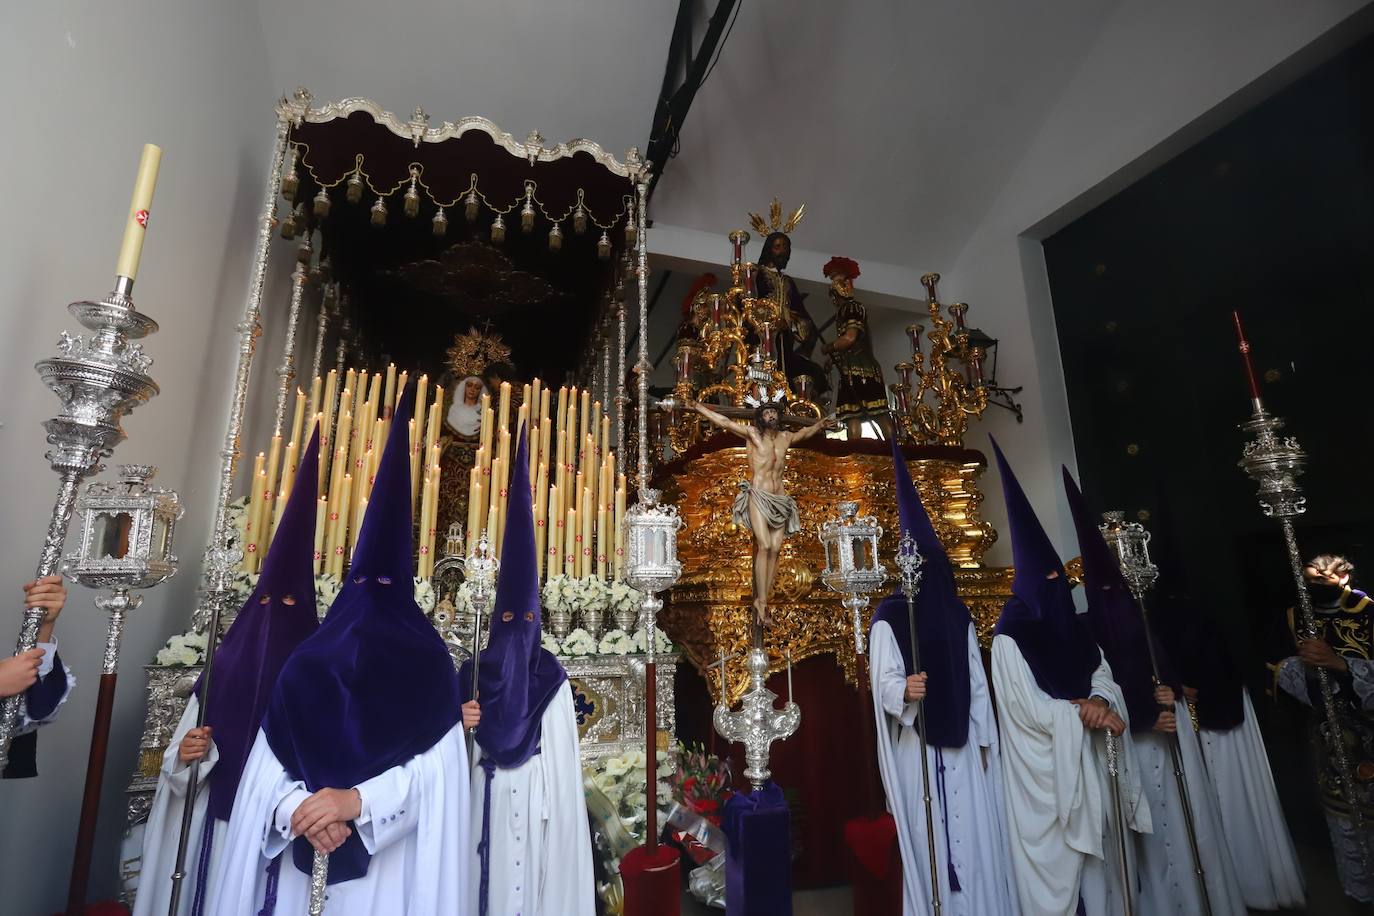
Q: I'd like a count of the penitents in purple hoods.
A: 7